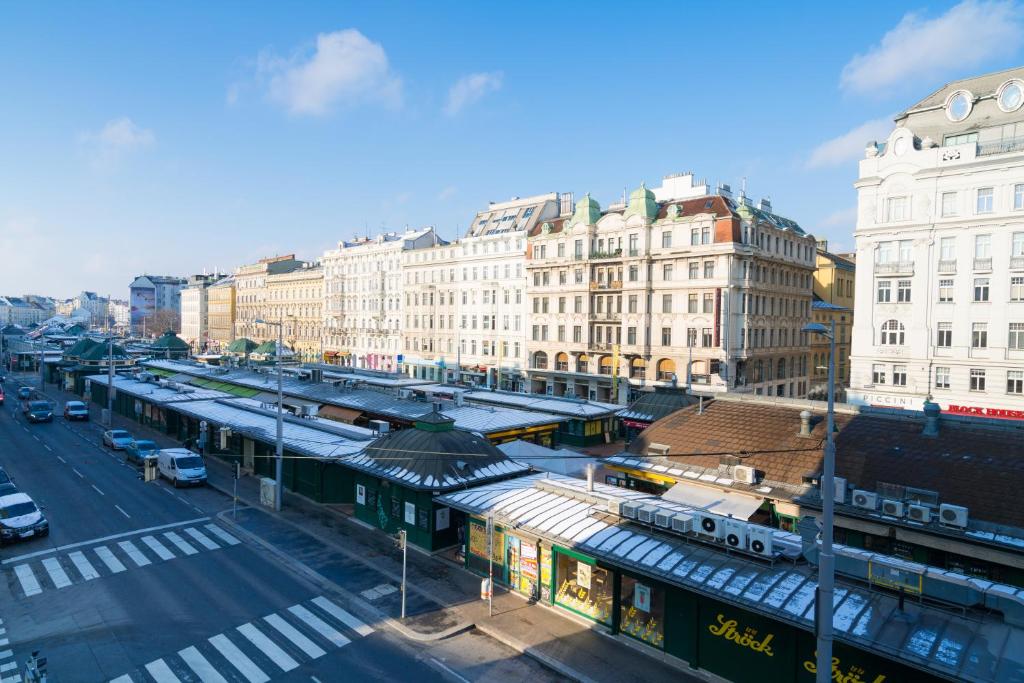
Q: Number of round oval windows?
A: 2